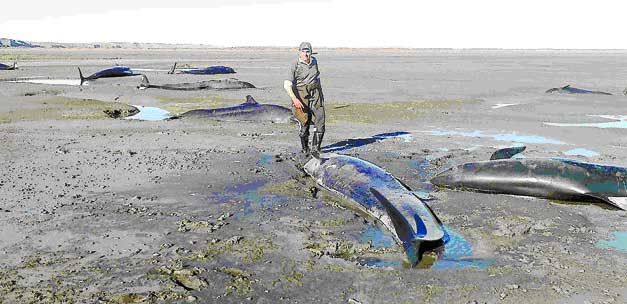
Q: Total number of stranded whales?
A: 8